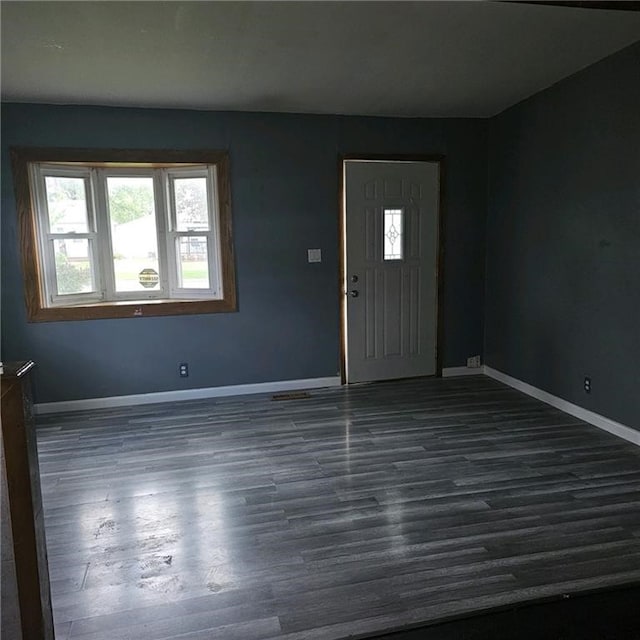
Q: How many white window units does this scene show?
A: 3